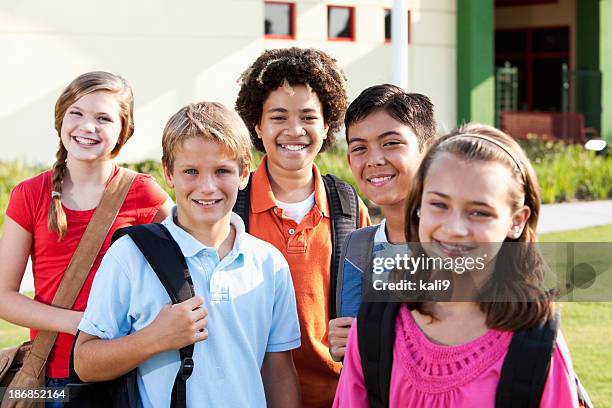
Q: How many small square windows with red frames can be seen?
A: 3